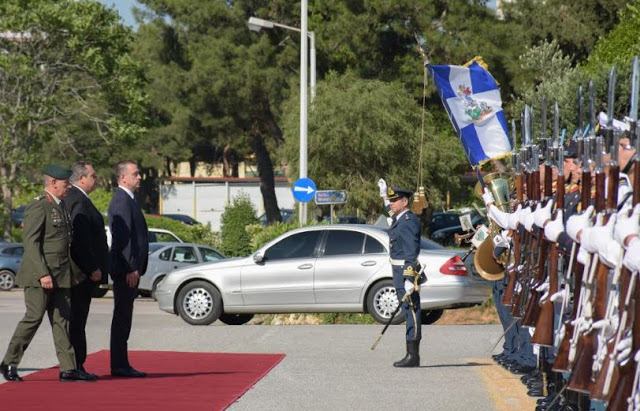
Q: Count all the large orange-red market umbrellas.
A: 0